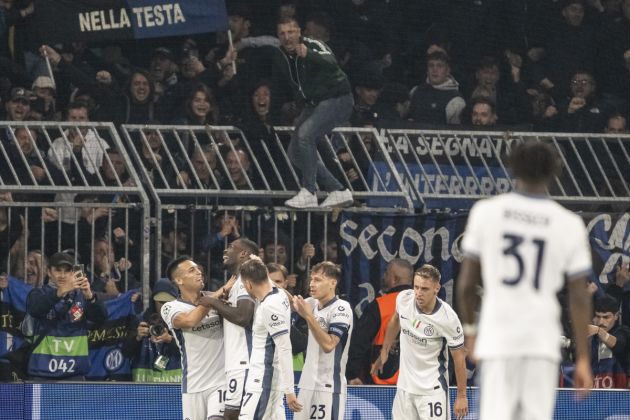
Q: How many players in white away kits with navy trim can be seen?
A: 6